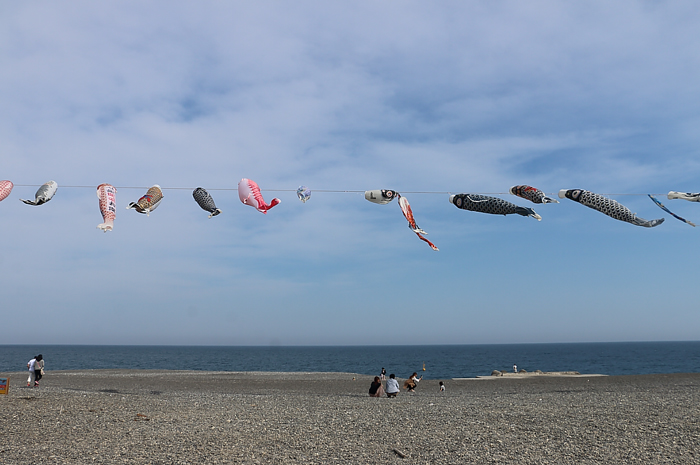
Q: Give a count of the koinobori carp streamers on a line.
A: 13